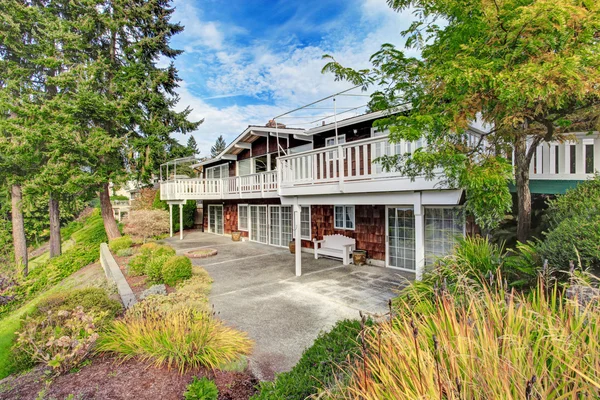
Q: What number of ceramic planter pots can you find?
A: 3